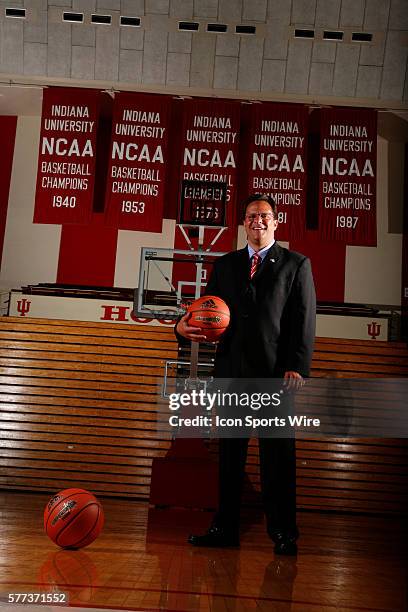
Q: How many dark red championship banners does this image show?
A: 5